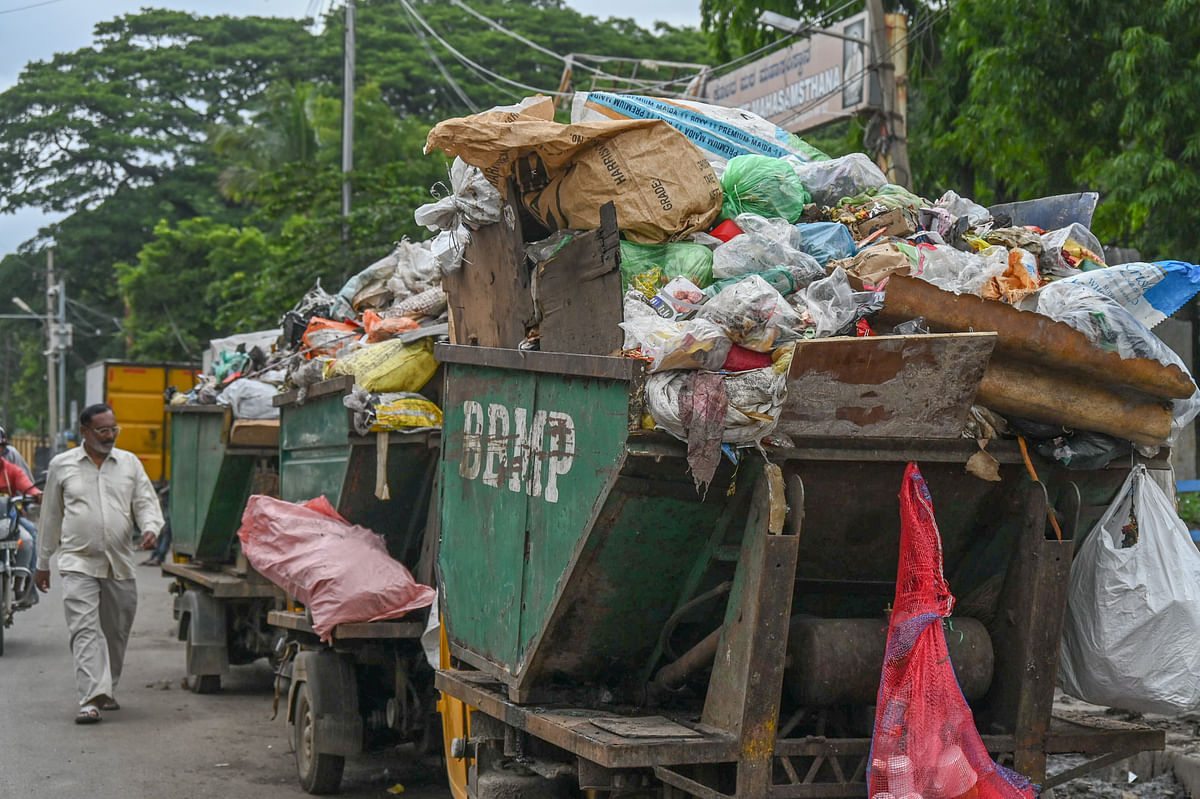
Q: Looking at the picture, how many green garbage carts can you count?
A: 3